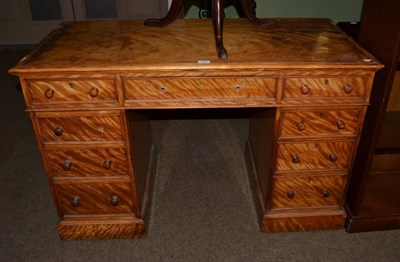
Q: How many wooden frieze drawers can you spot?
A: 3